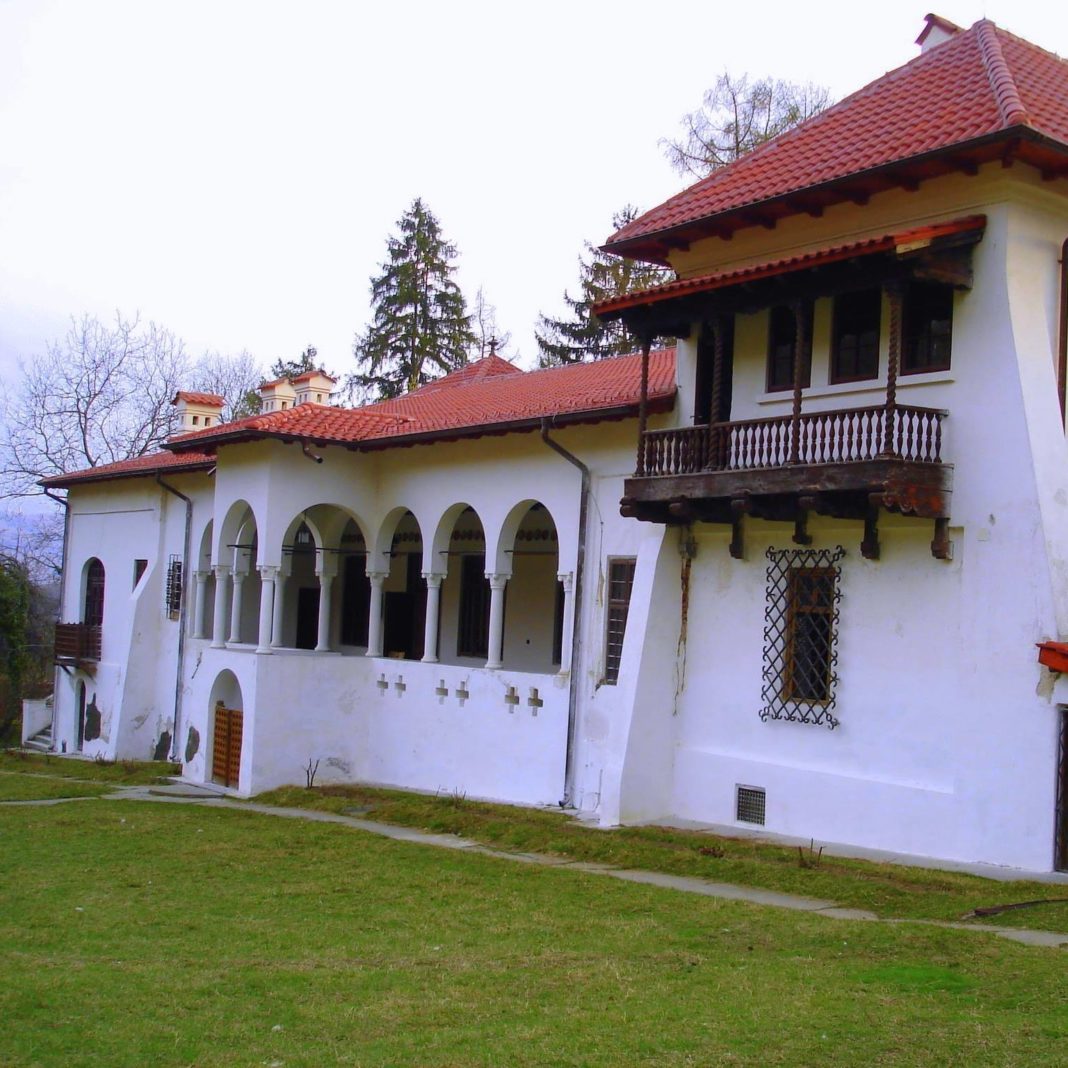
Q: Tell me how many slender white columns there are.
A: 10